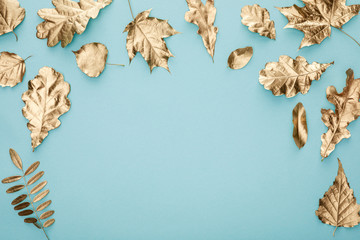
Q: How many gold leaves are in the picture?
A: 15